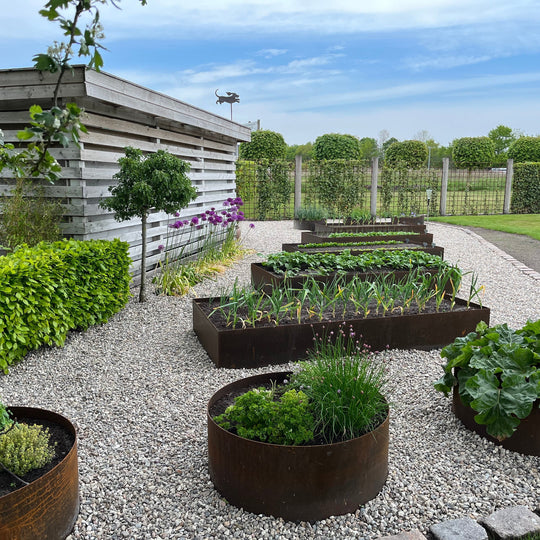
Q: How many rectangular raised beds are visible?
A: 5